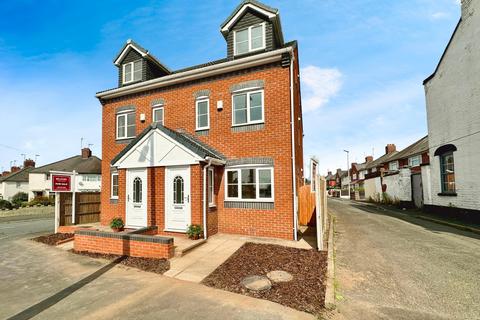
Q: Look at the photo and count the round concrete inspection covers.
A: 2